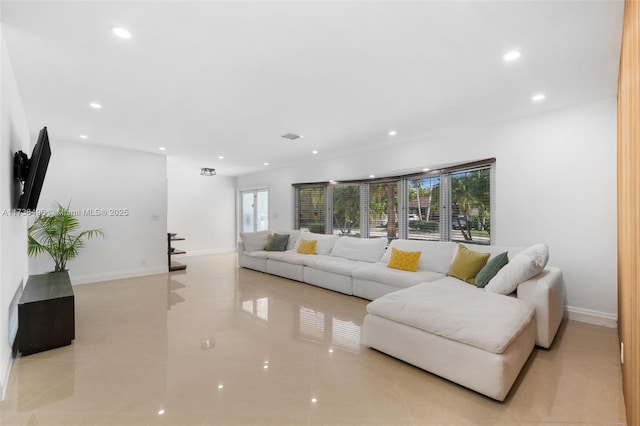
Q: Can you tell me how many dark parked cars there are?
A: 1